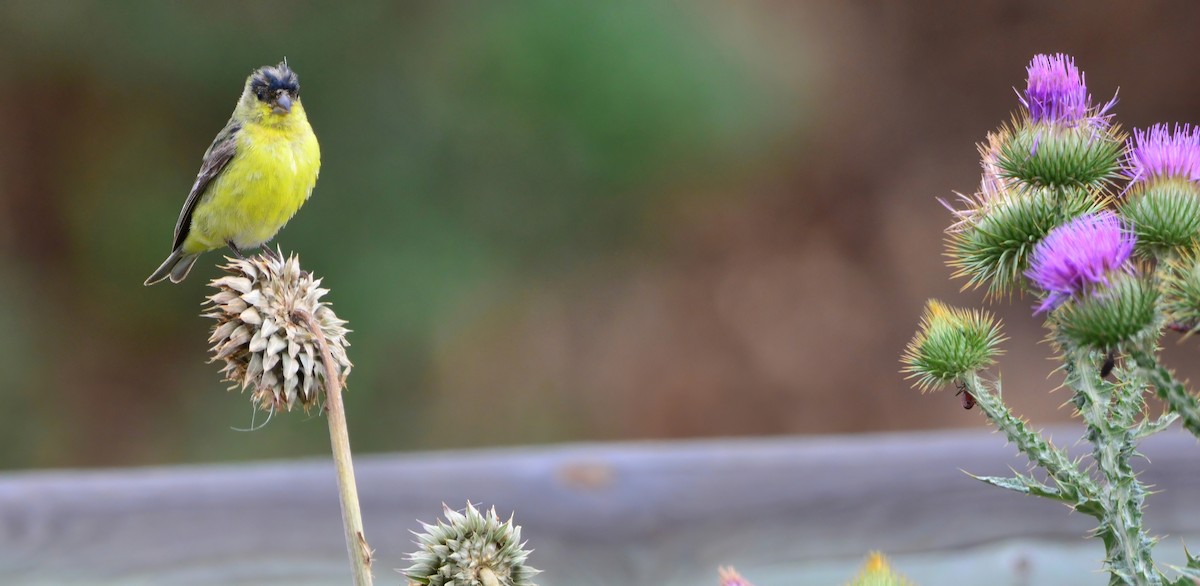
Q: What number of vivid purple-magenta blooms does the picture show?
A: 3